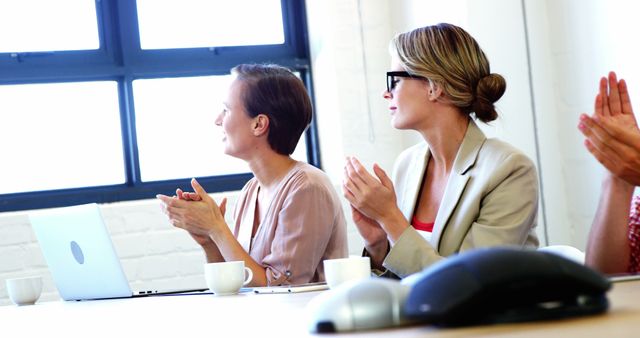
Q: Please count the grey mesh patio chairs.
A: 0